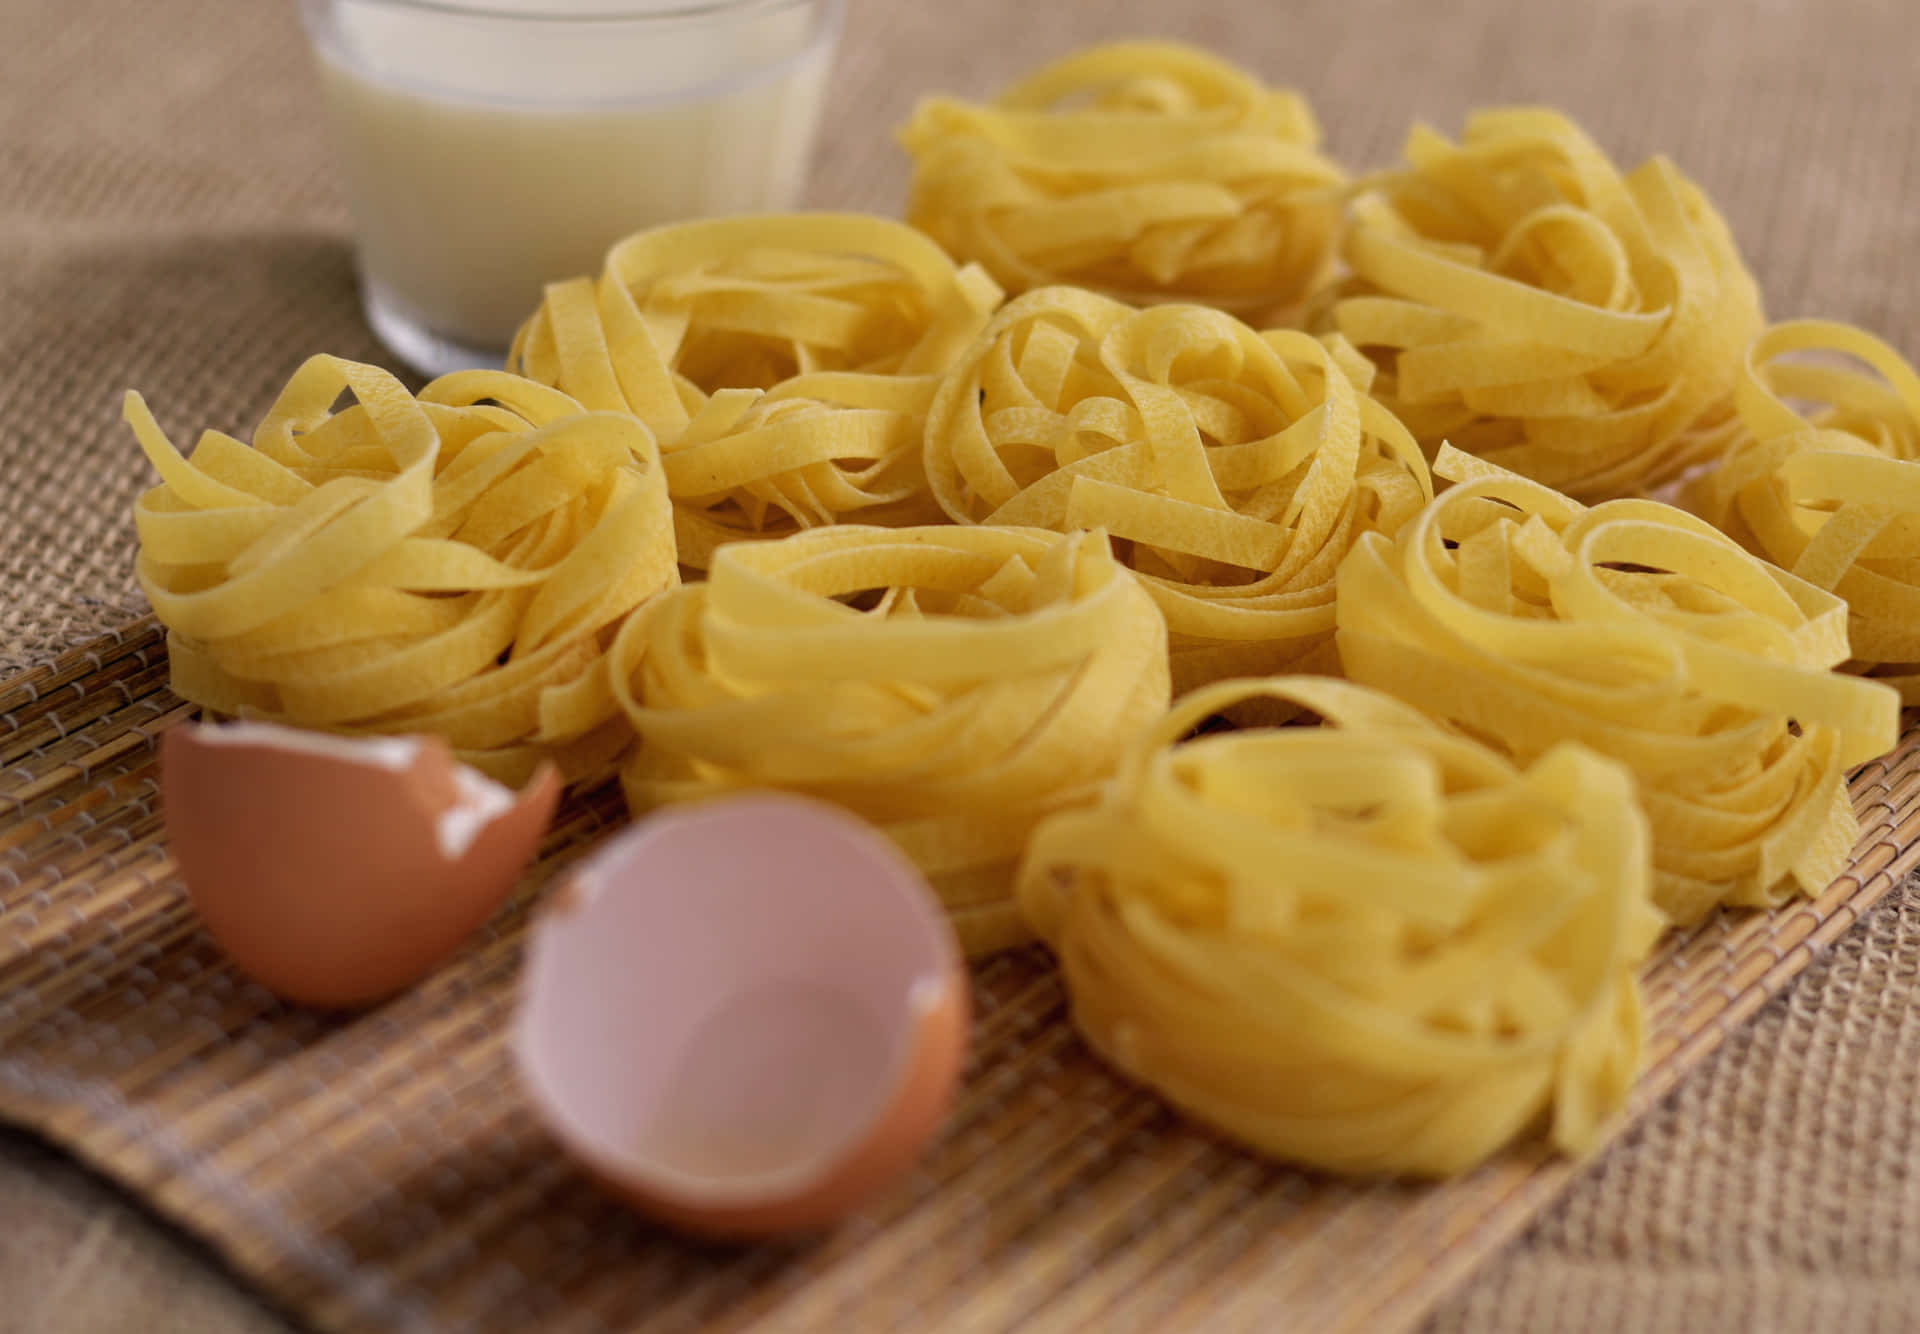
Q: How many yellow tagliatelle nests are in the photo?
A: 9